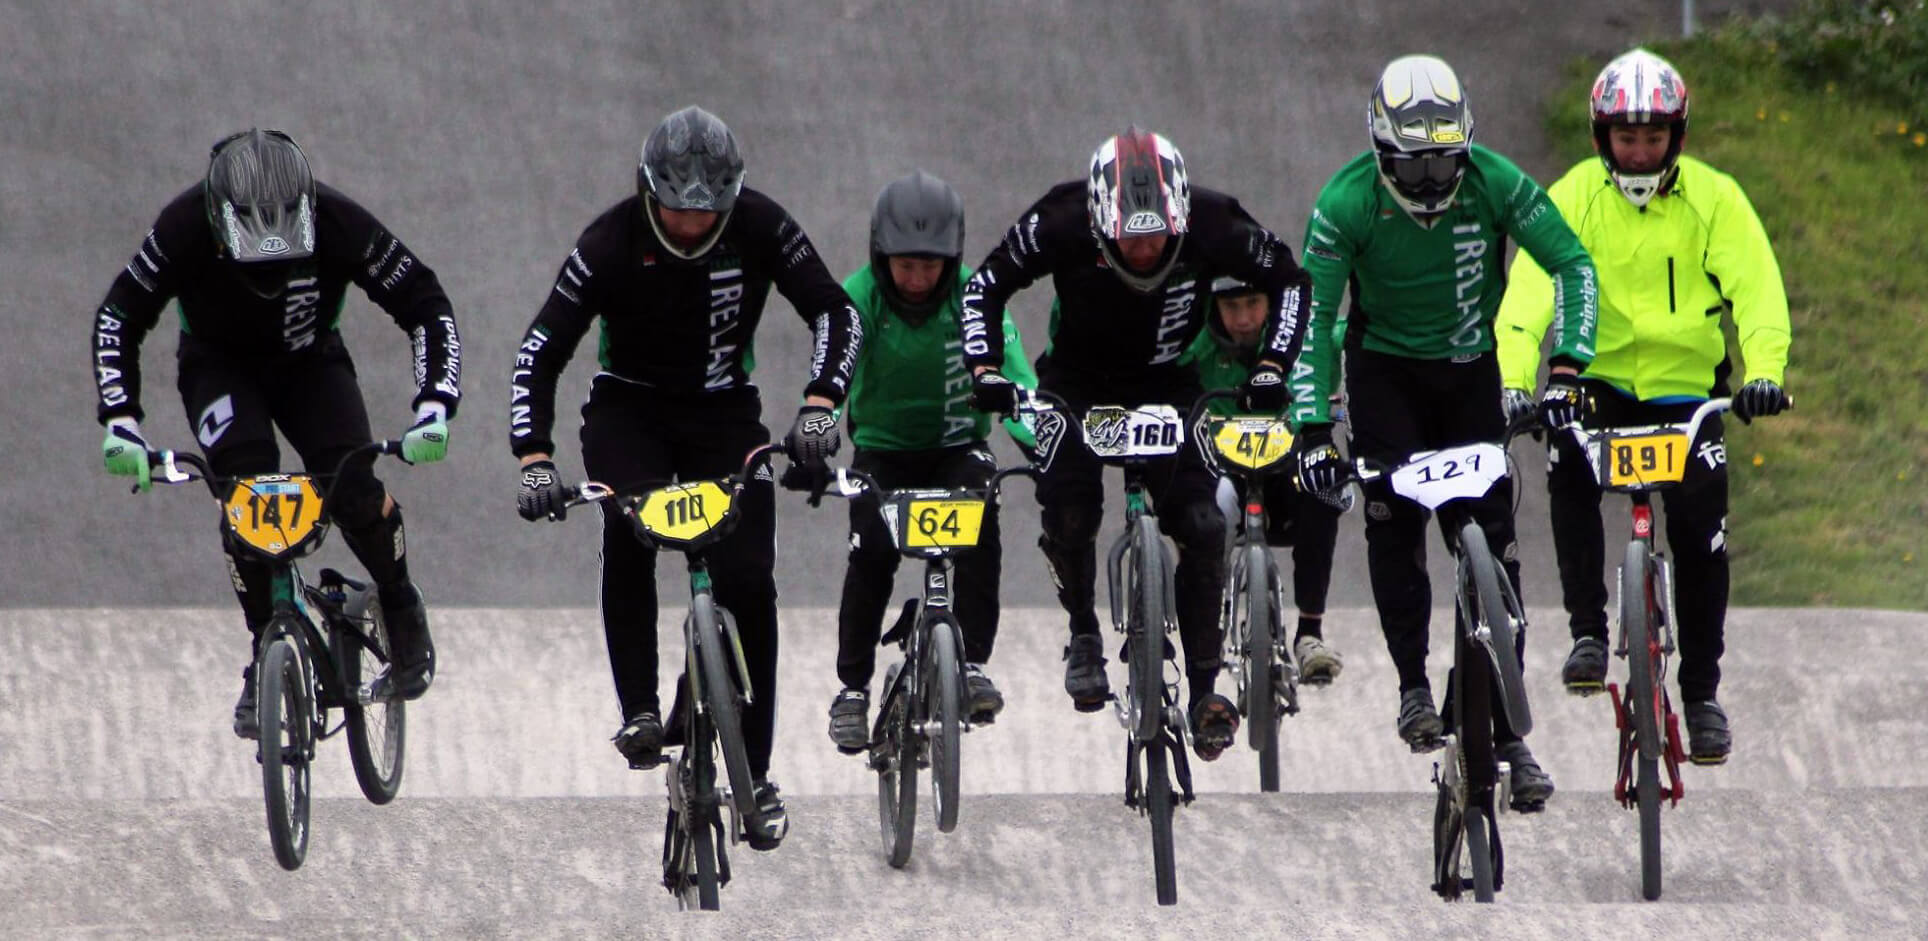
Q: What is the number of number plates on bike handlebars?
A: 7